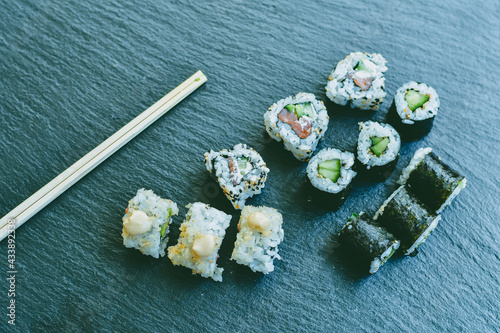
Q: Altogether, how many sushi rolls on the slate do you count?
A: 12